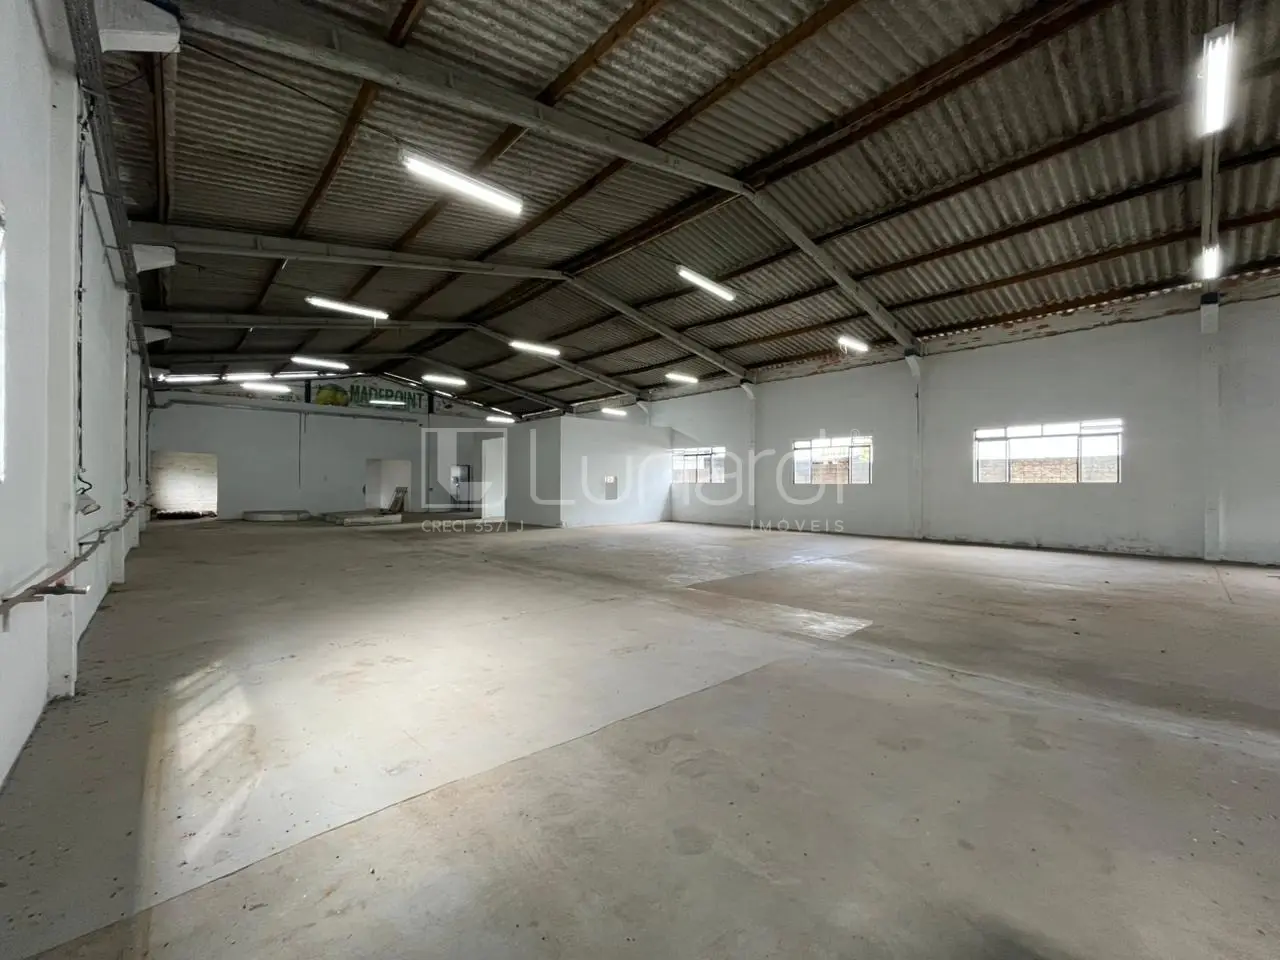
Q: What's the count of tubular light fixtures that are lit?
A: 14